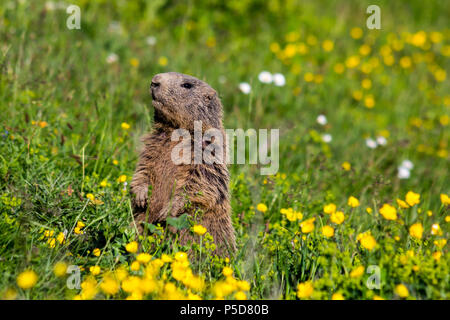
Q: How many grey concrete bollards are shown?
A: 0